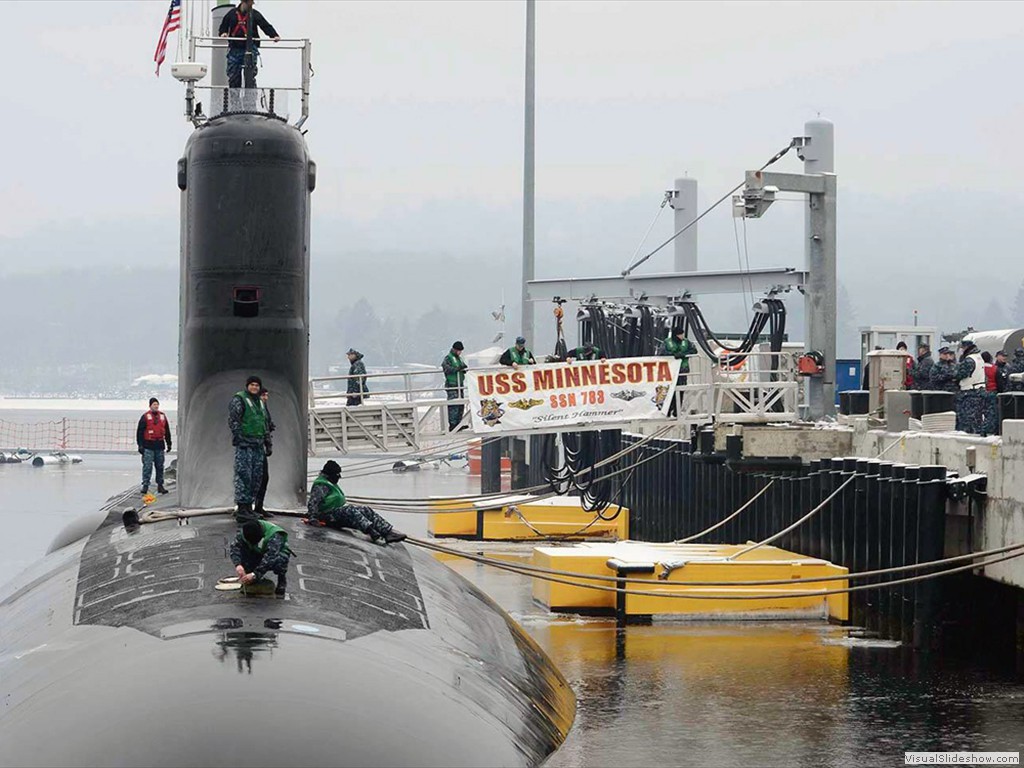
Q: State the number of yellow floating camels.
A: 2